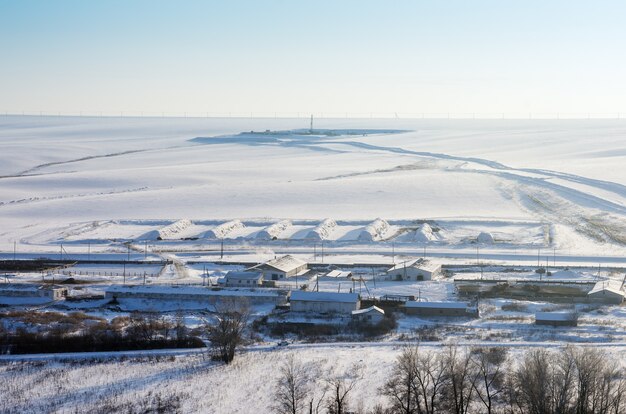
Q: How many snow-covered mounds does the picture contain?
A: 7